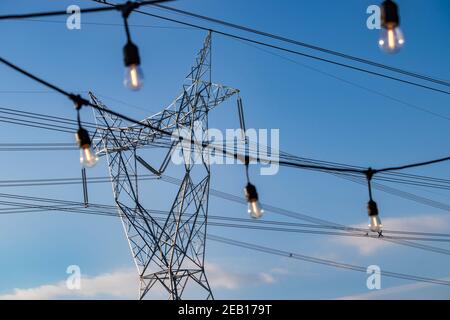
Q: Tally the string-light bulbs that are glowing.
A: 5